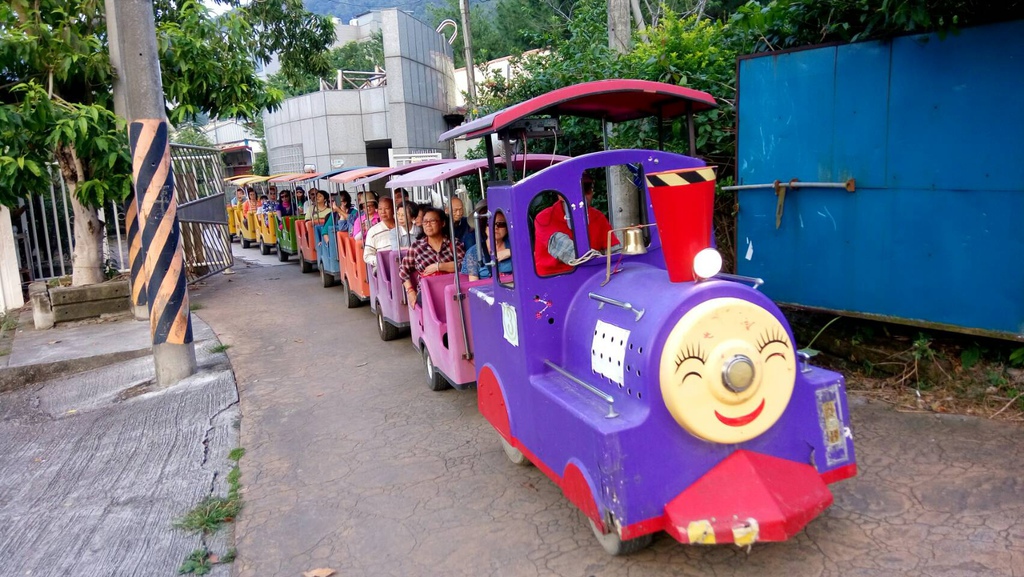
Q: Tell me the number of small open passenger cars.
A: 9